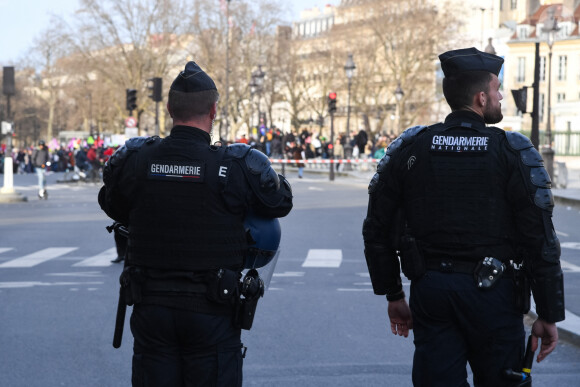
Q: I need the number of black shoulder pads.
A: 4